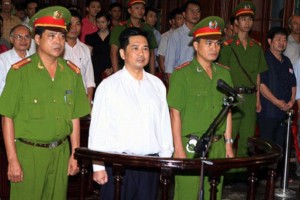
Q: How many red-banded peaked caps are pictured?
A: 4